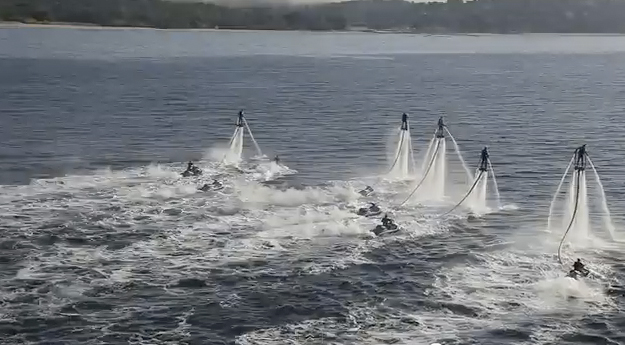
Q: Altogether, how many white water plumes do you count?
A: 5